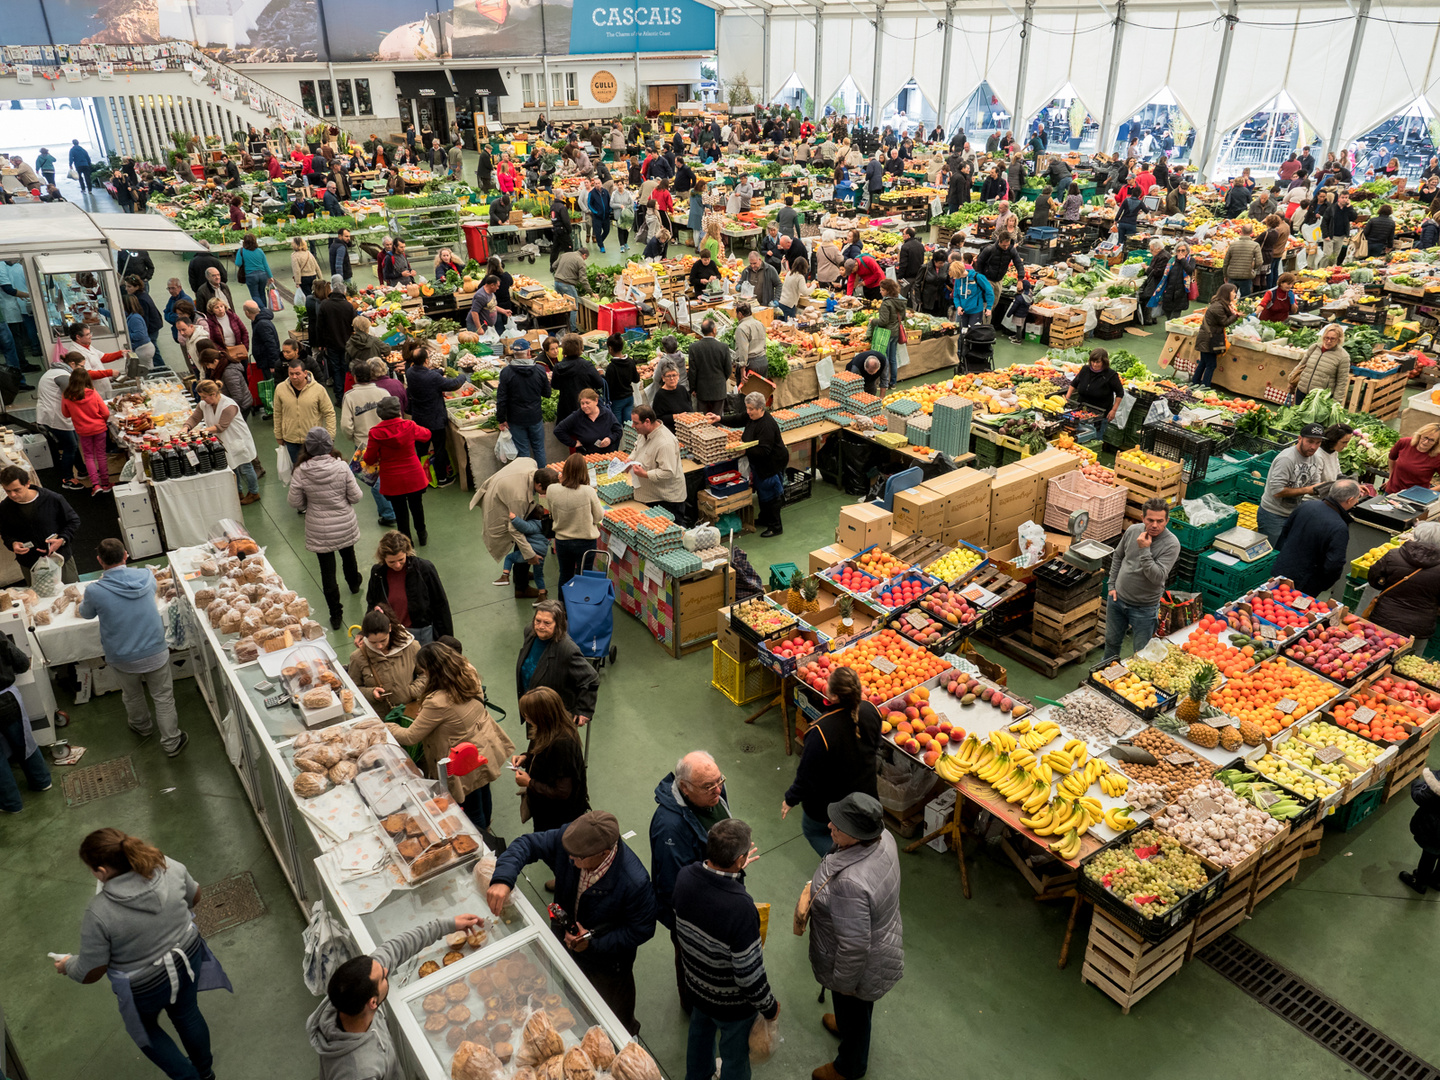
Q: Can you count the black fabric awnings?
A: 2